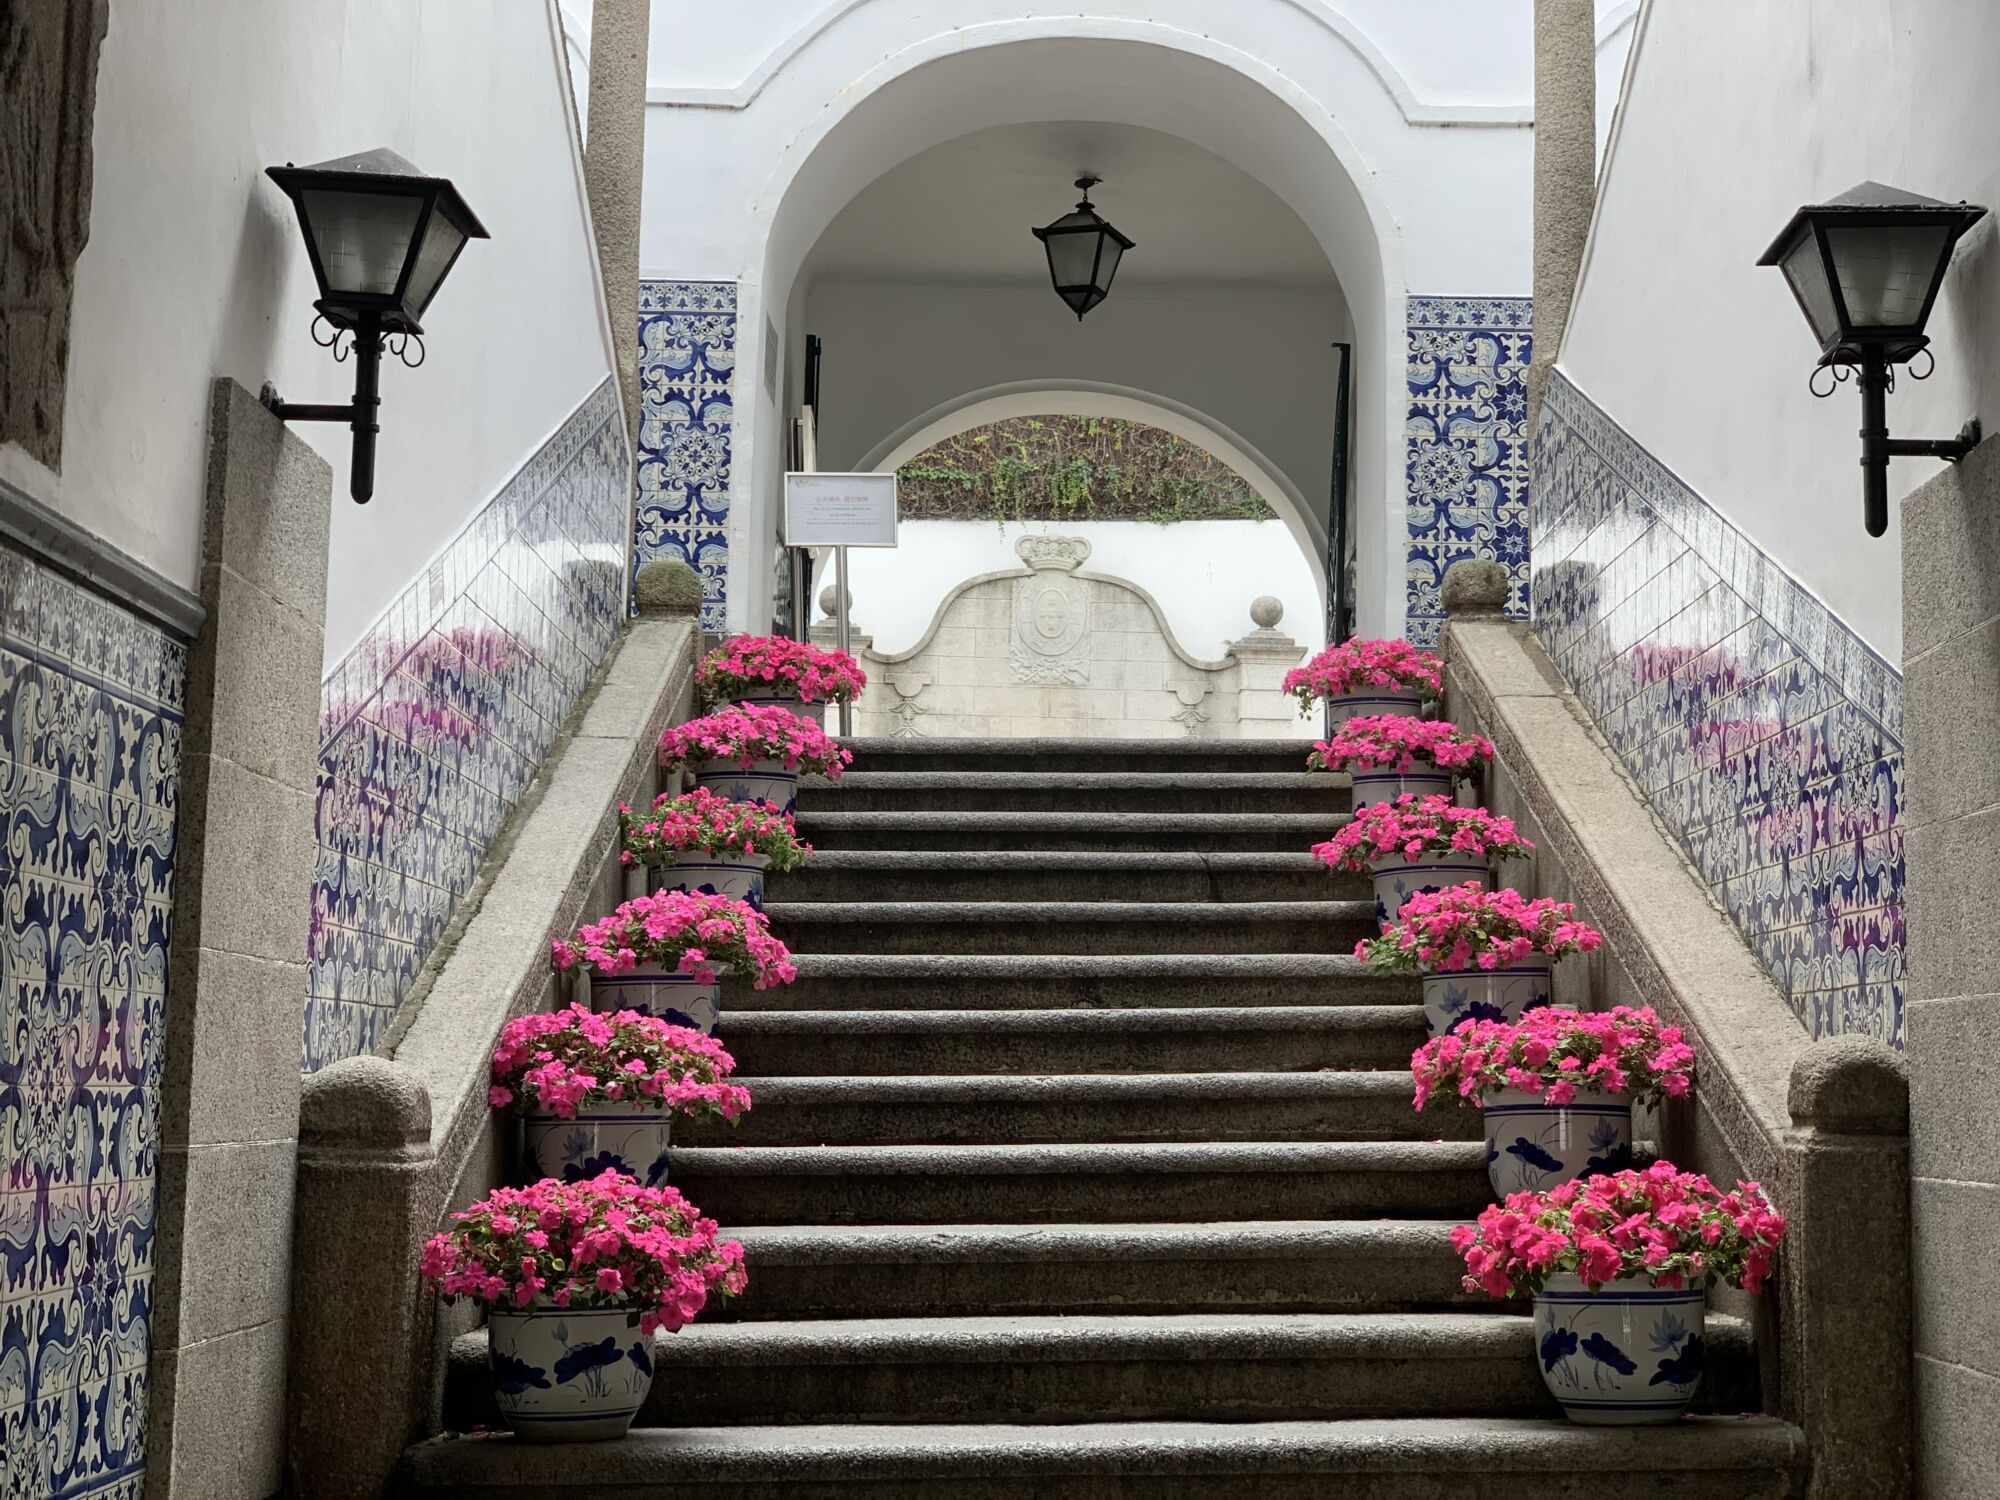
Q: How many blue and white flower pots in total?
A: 12